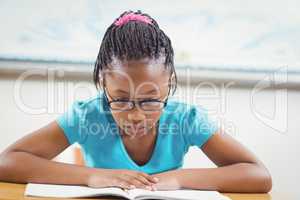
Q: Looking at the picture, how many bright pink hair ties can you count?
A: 1